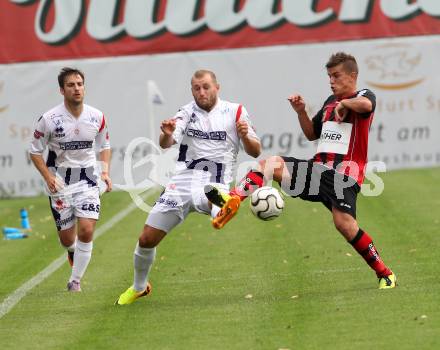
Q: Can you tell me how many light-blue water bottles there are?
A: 3